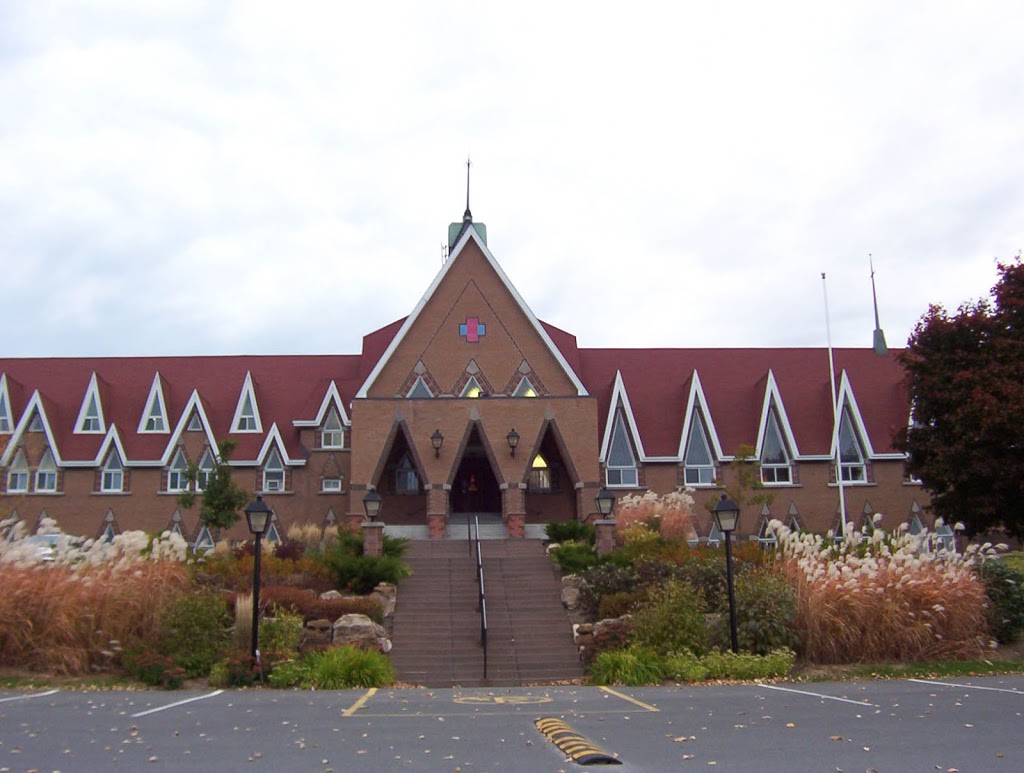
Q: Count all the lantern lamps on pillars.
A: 2